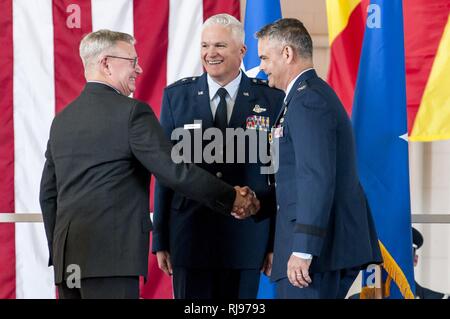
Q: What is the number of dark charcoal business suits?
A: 1